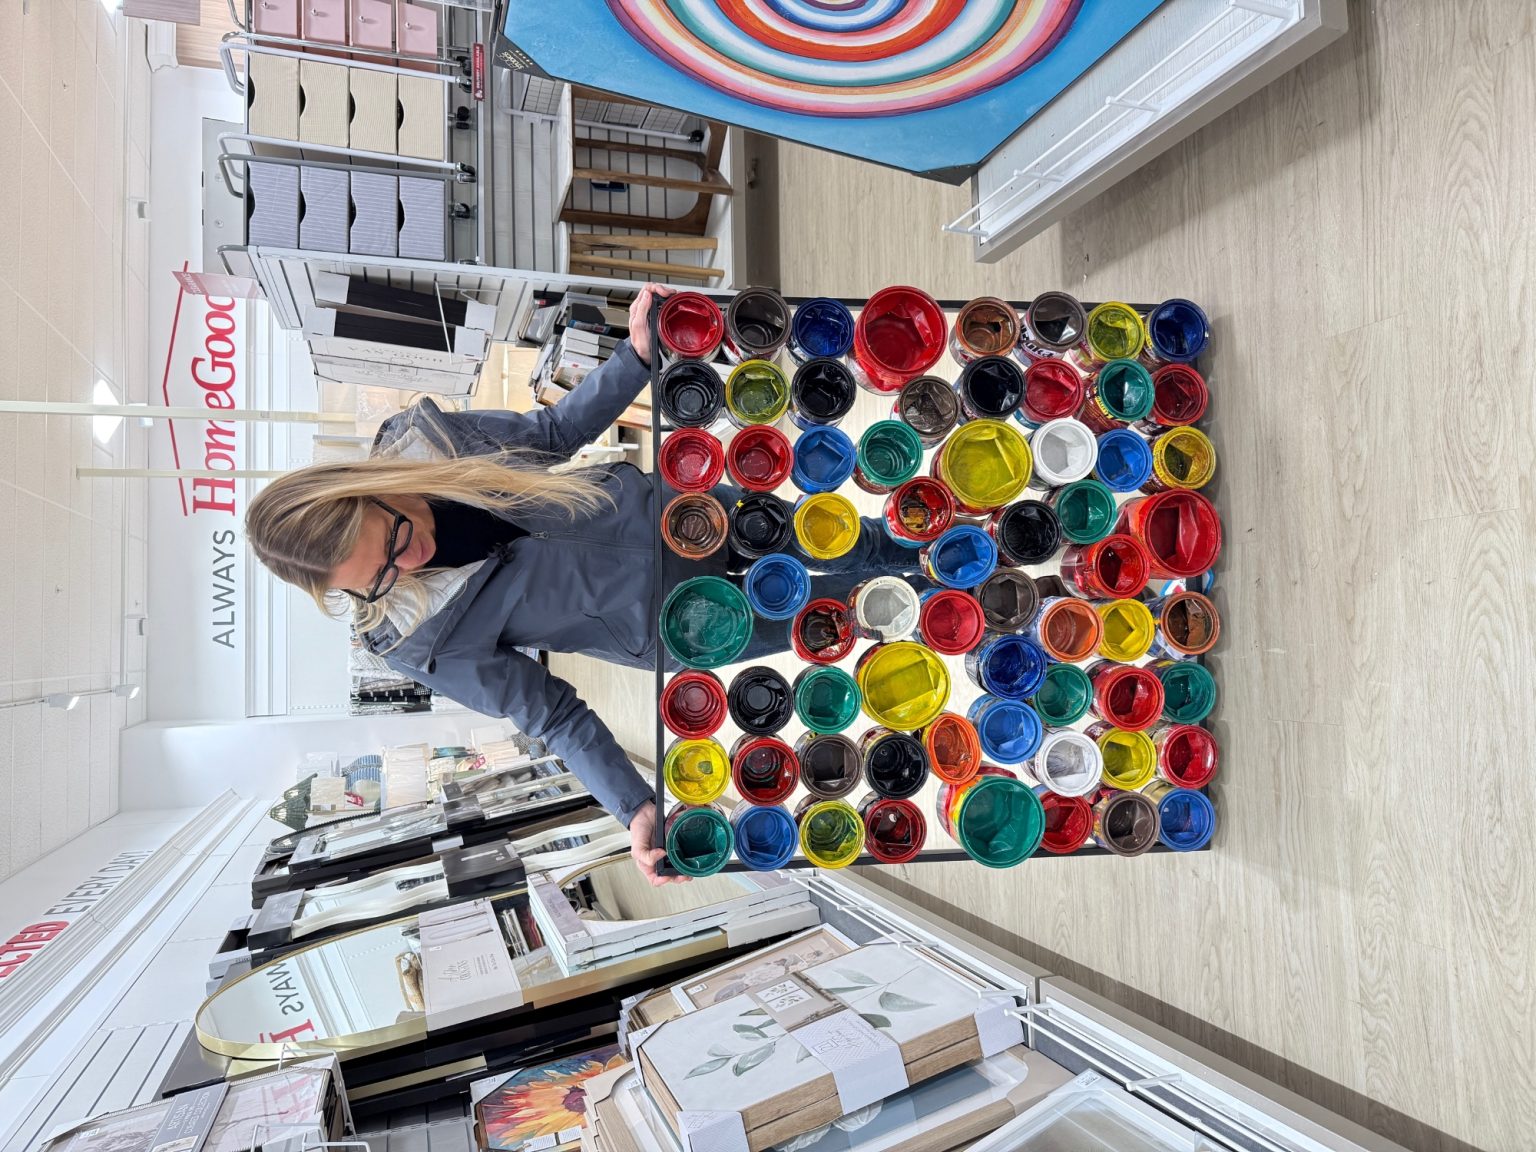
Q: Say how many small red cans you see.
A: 15